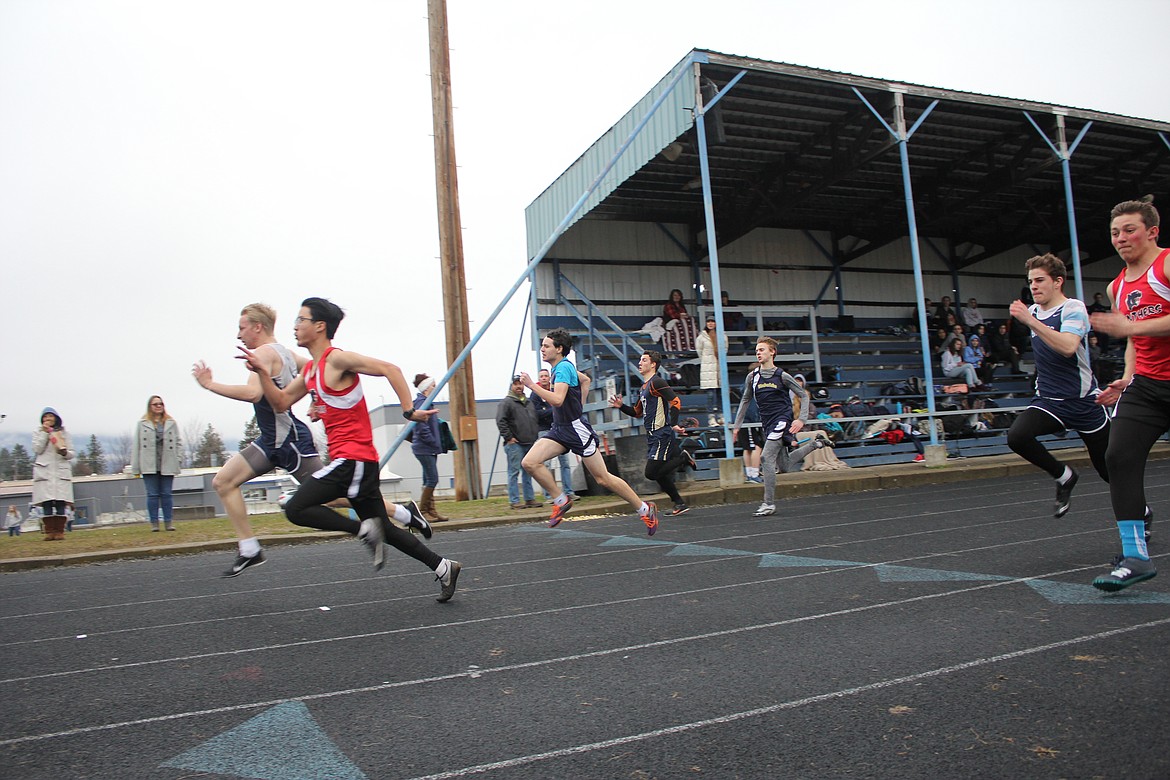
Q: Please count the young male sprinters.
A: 7